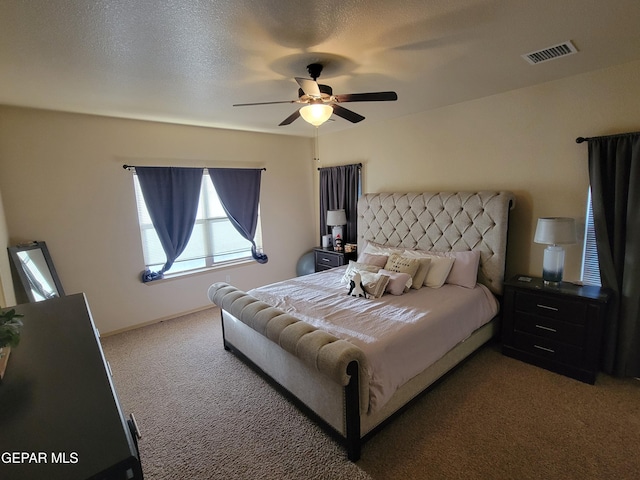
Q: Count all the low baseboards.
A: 1